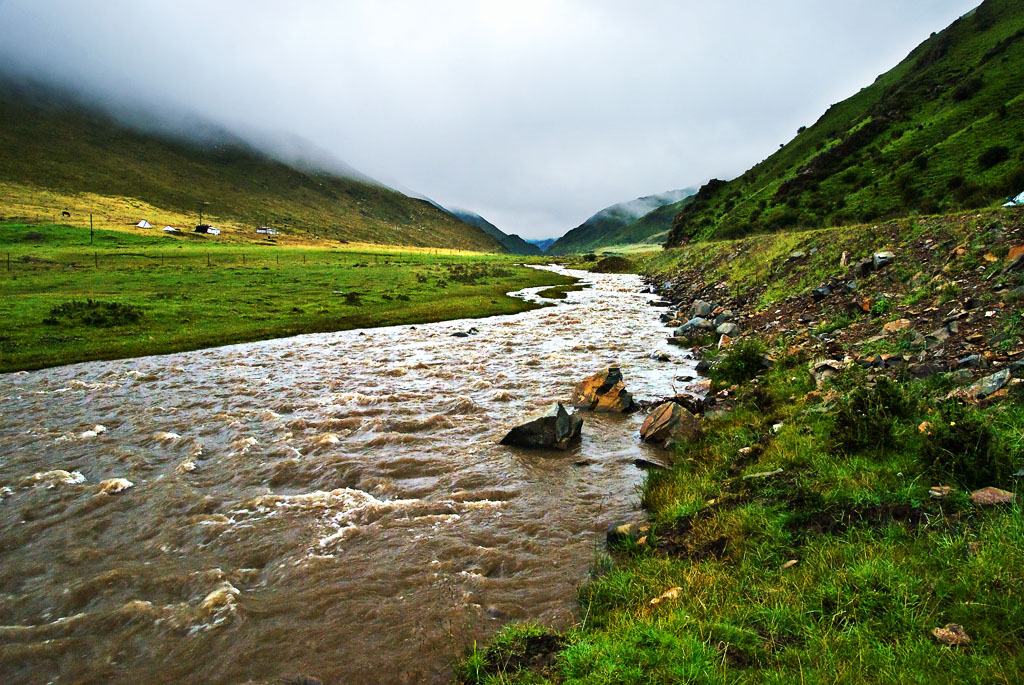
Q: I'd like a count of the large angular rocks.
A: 3